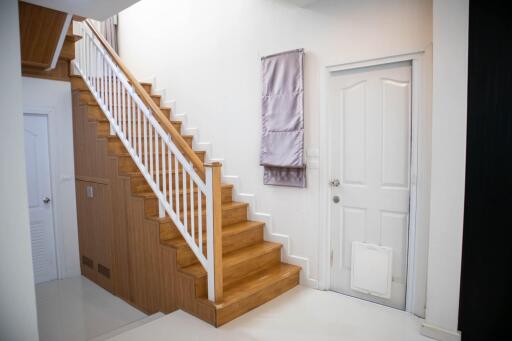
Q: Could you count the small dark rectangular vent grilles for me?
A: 2